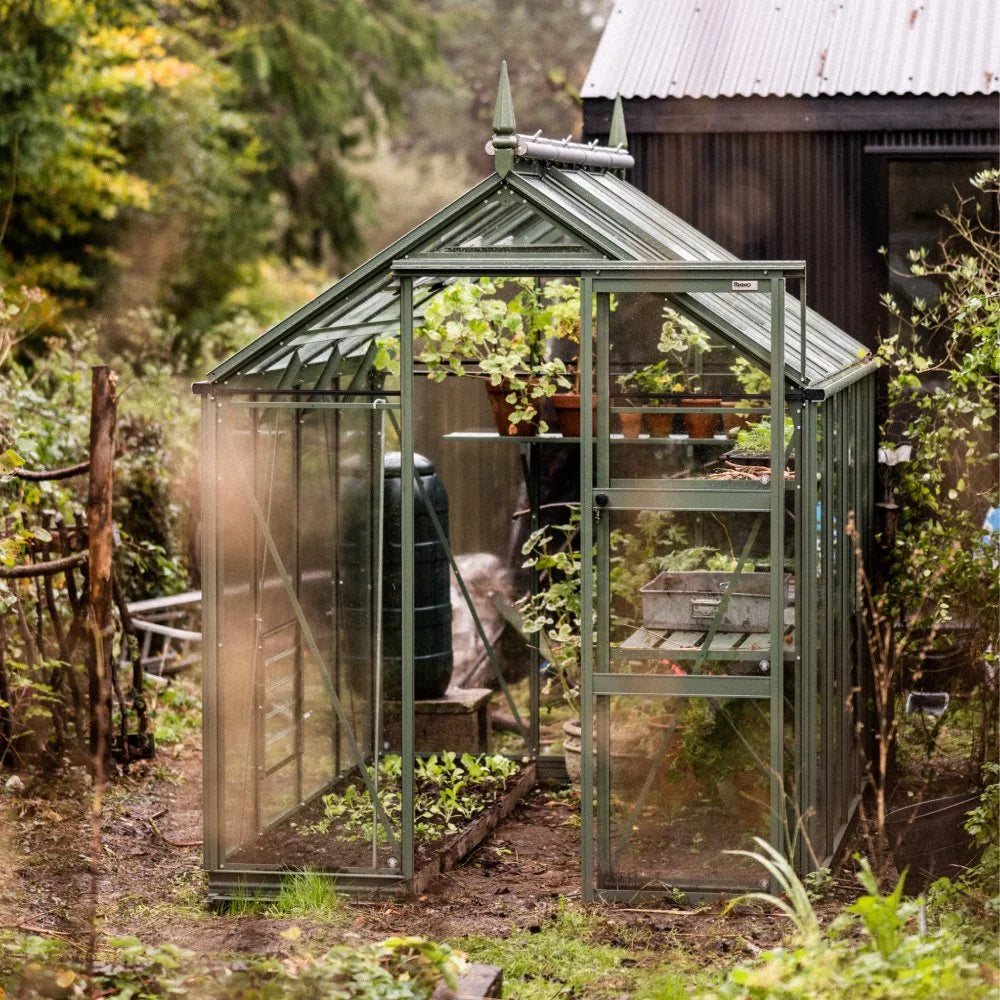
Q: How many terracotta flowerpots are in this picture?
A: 6